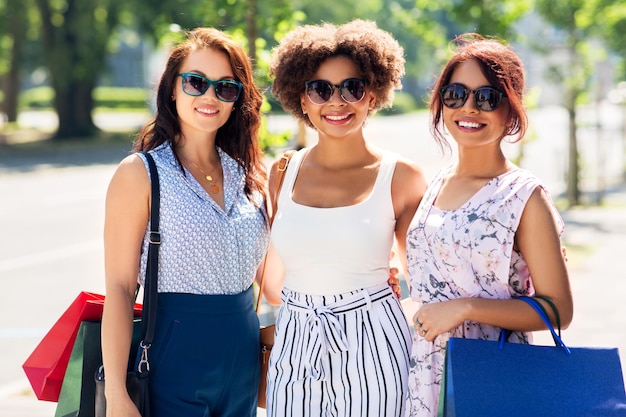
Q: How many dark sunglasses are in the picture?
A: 3